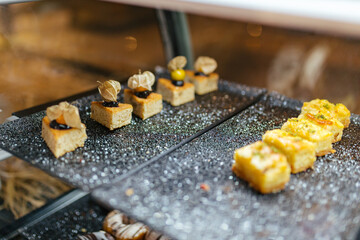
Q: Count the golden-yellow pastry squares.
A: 5